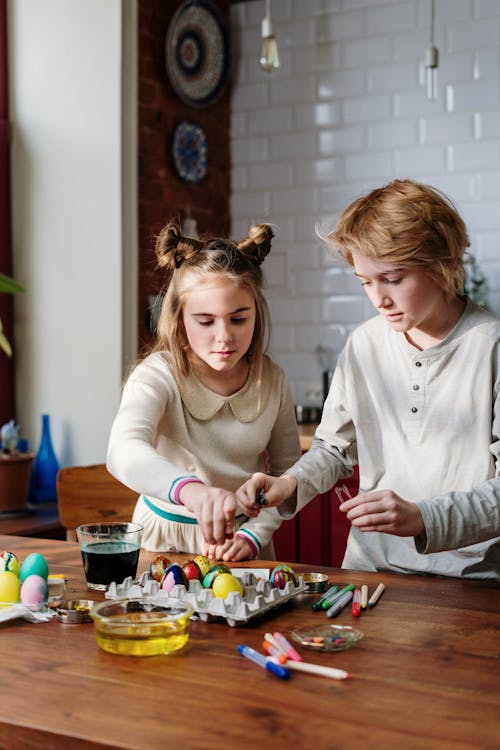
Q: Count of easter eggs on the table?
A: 11